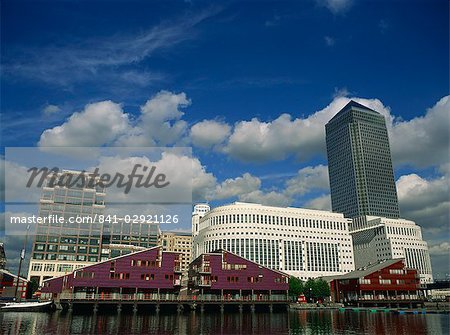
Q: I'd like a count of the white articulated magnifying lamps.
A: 0